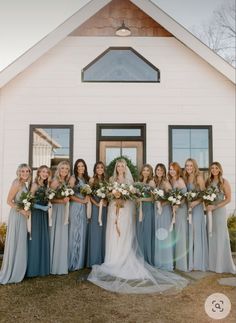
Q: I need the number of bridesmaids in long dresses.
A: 10